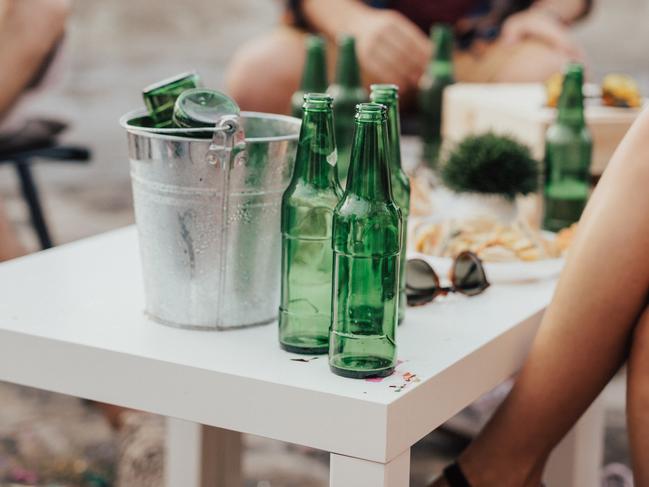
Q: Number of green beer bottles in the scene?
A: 9